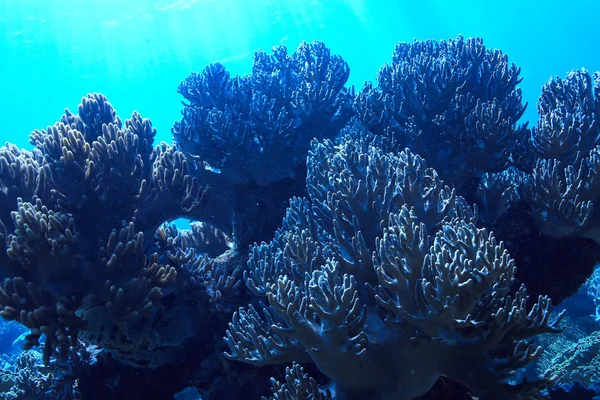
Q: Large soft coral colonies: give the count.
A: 5